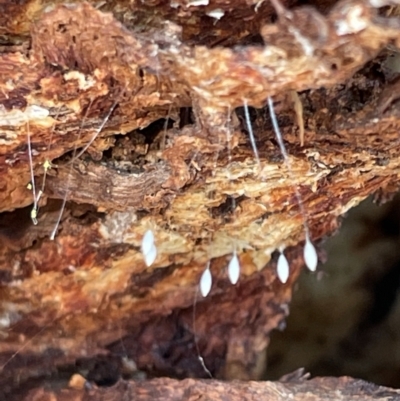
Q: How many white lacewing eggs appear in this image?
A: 6